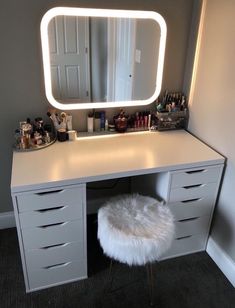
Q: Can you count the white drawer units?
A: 2